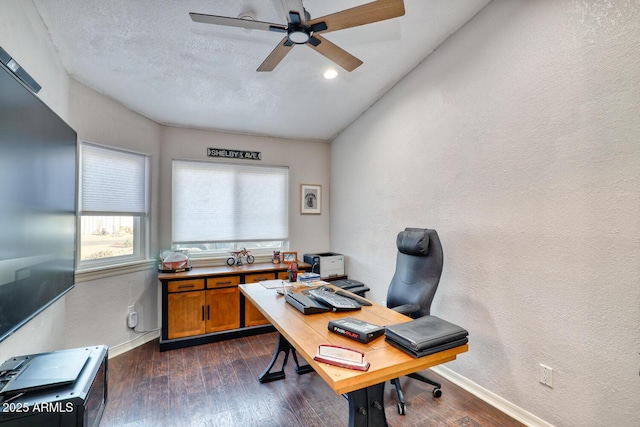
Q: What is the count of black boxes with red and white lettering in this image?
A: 1